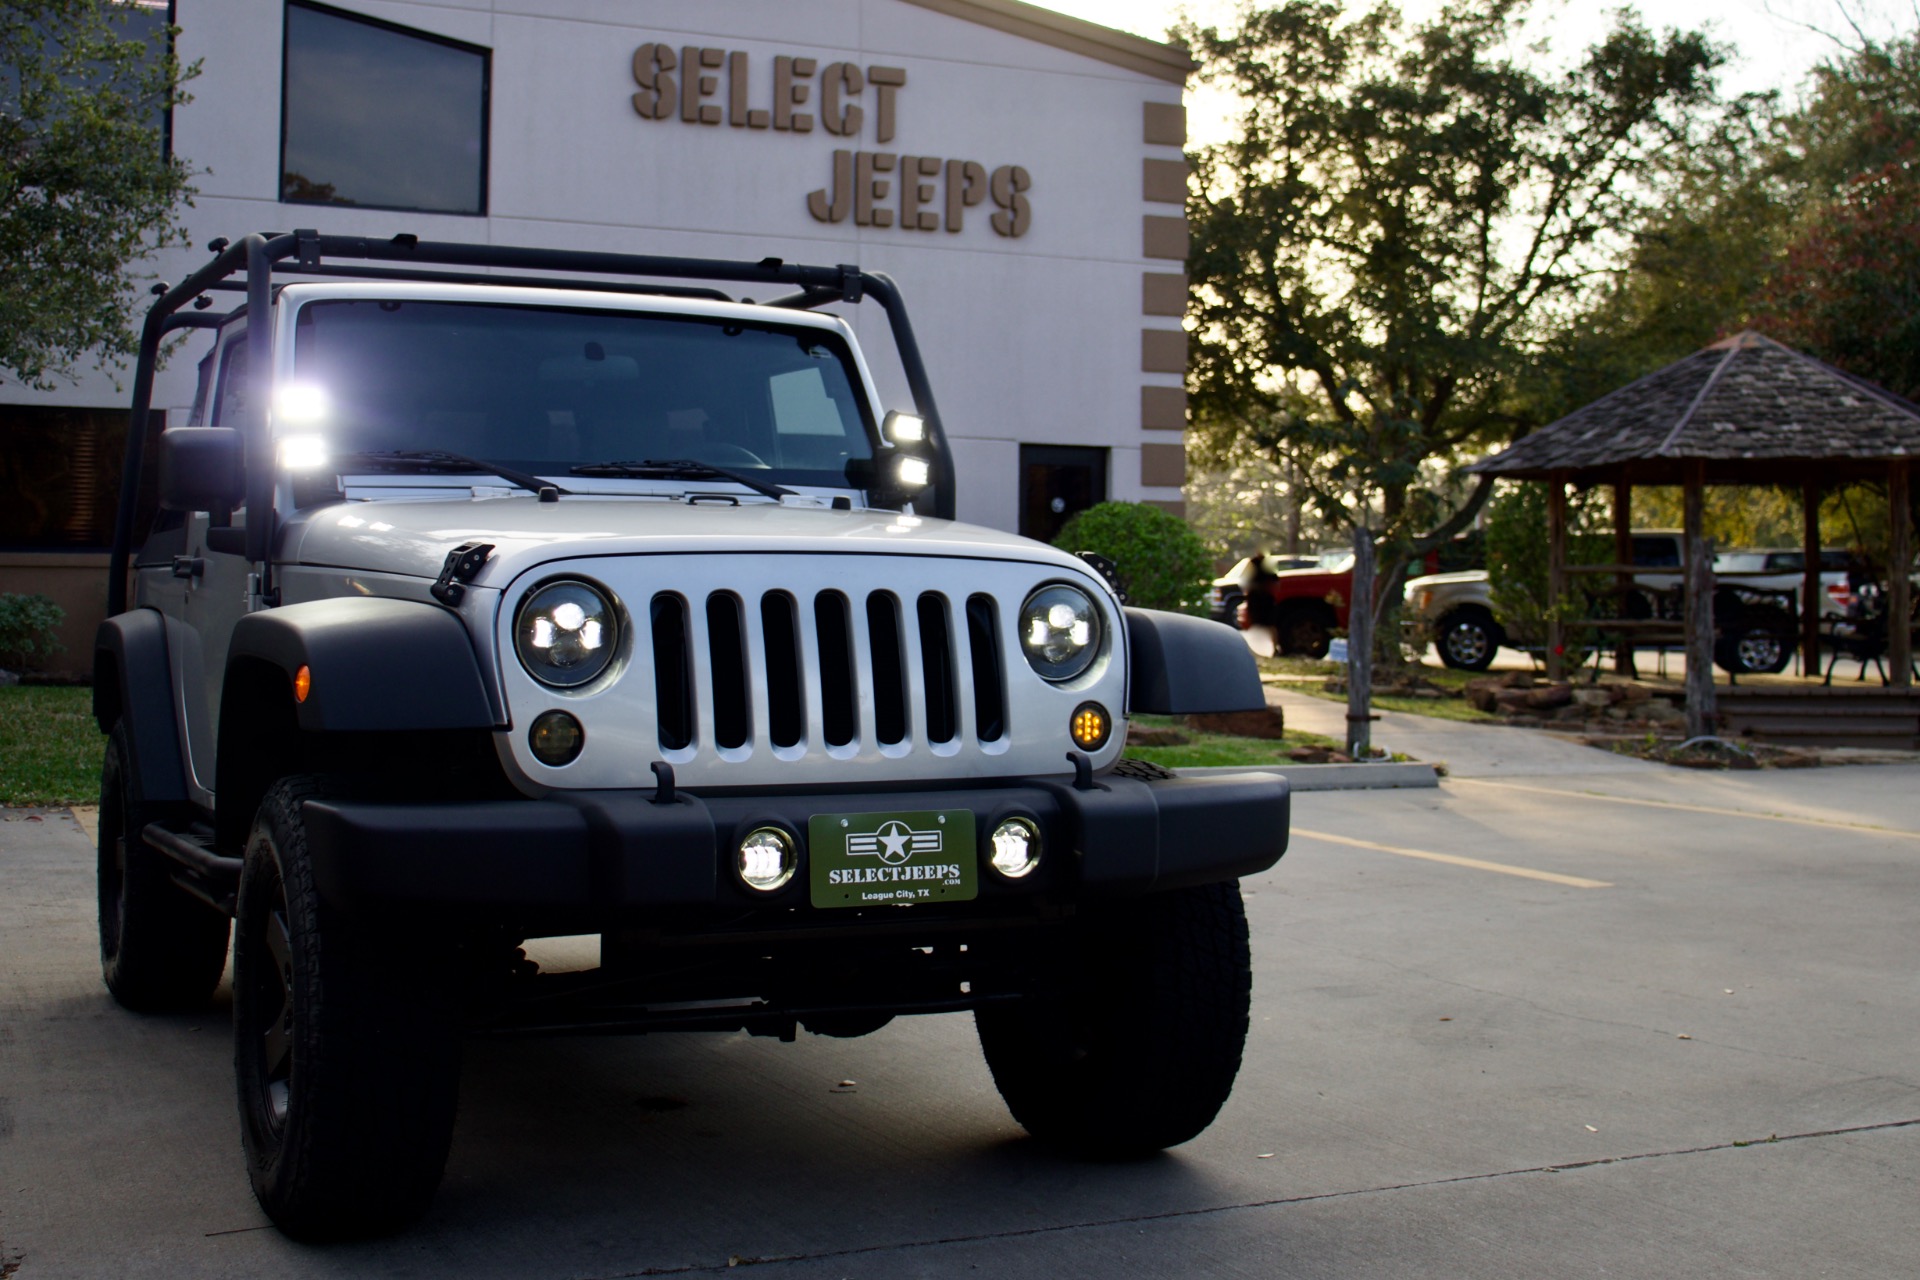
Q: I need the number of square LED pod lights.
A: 4